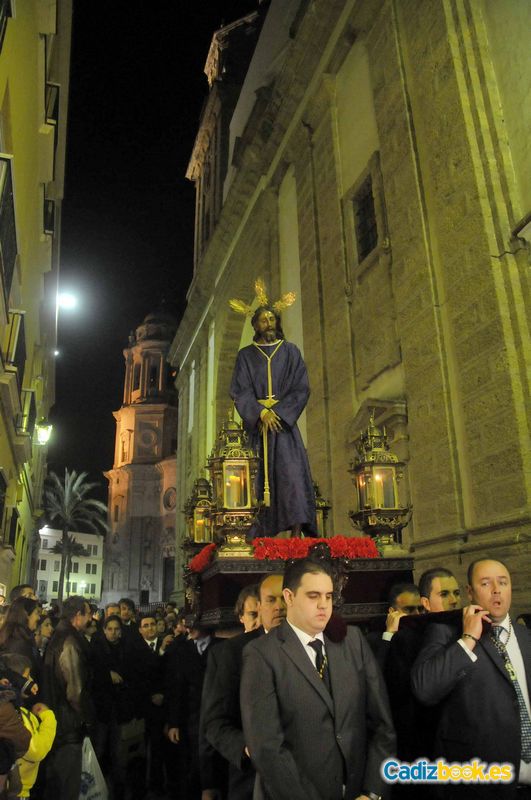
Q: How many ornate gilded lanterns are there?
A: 4